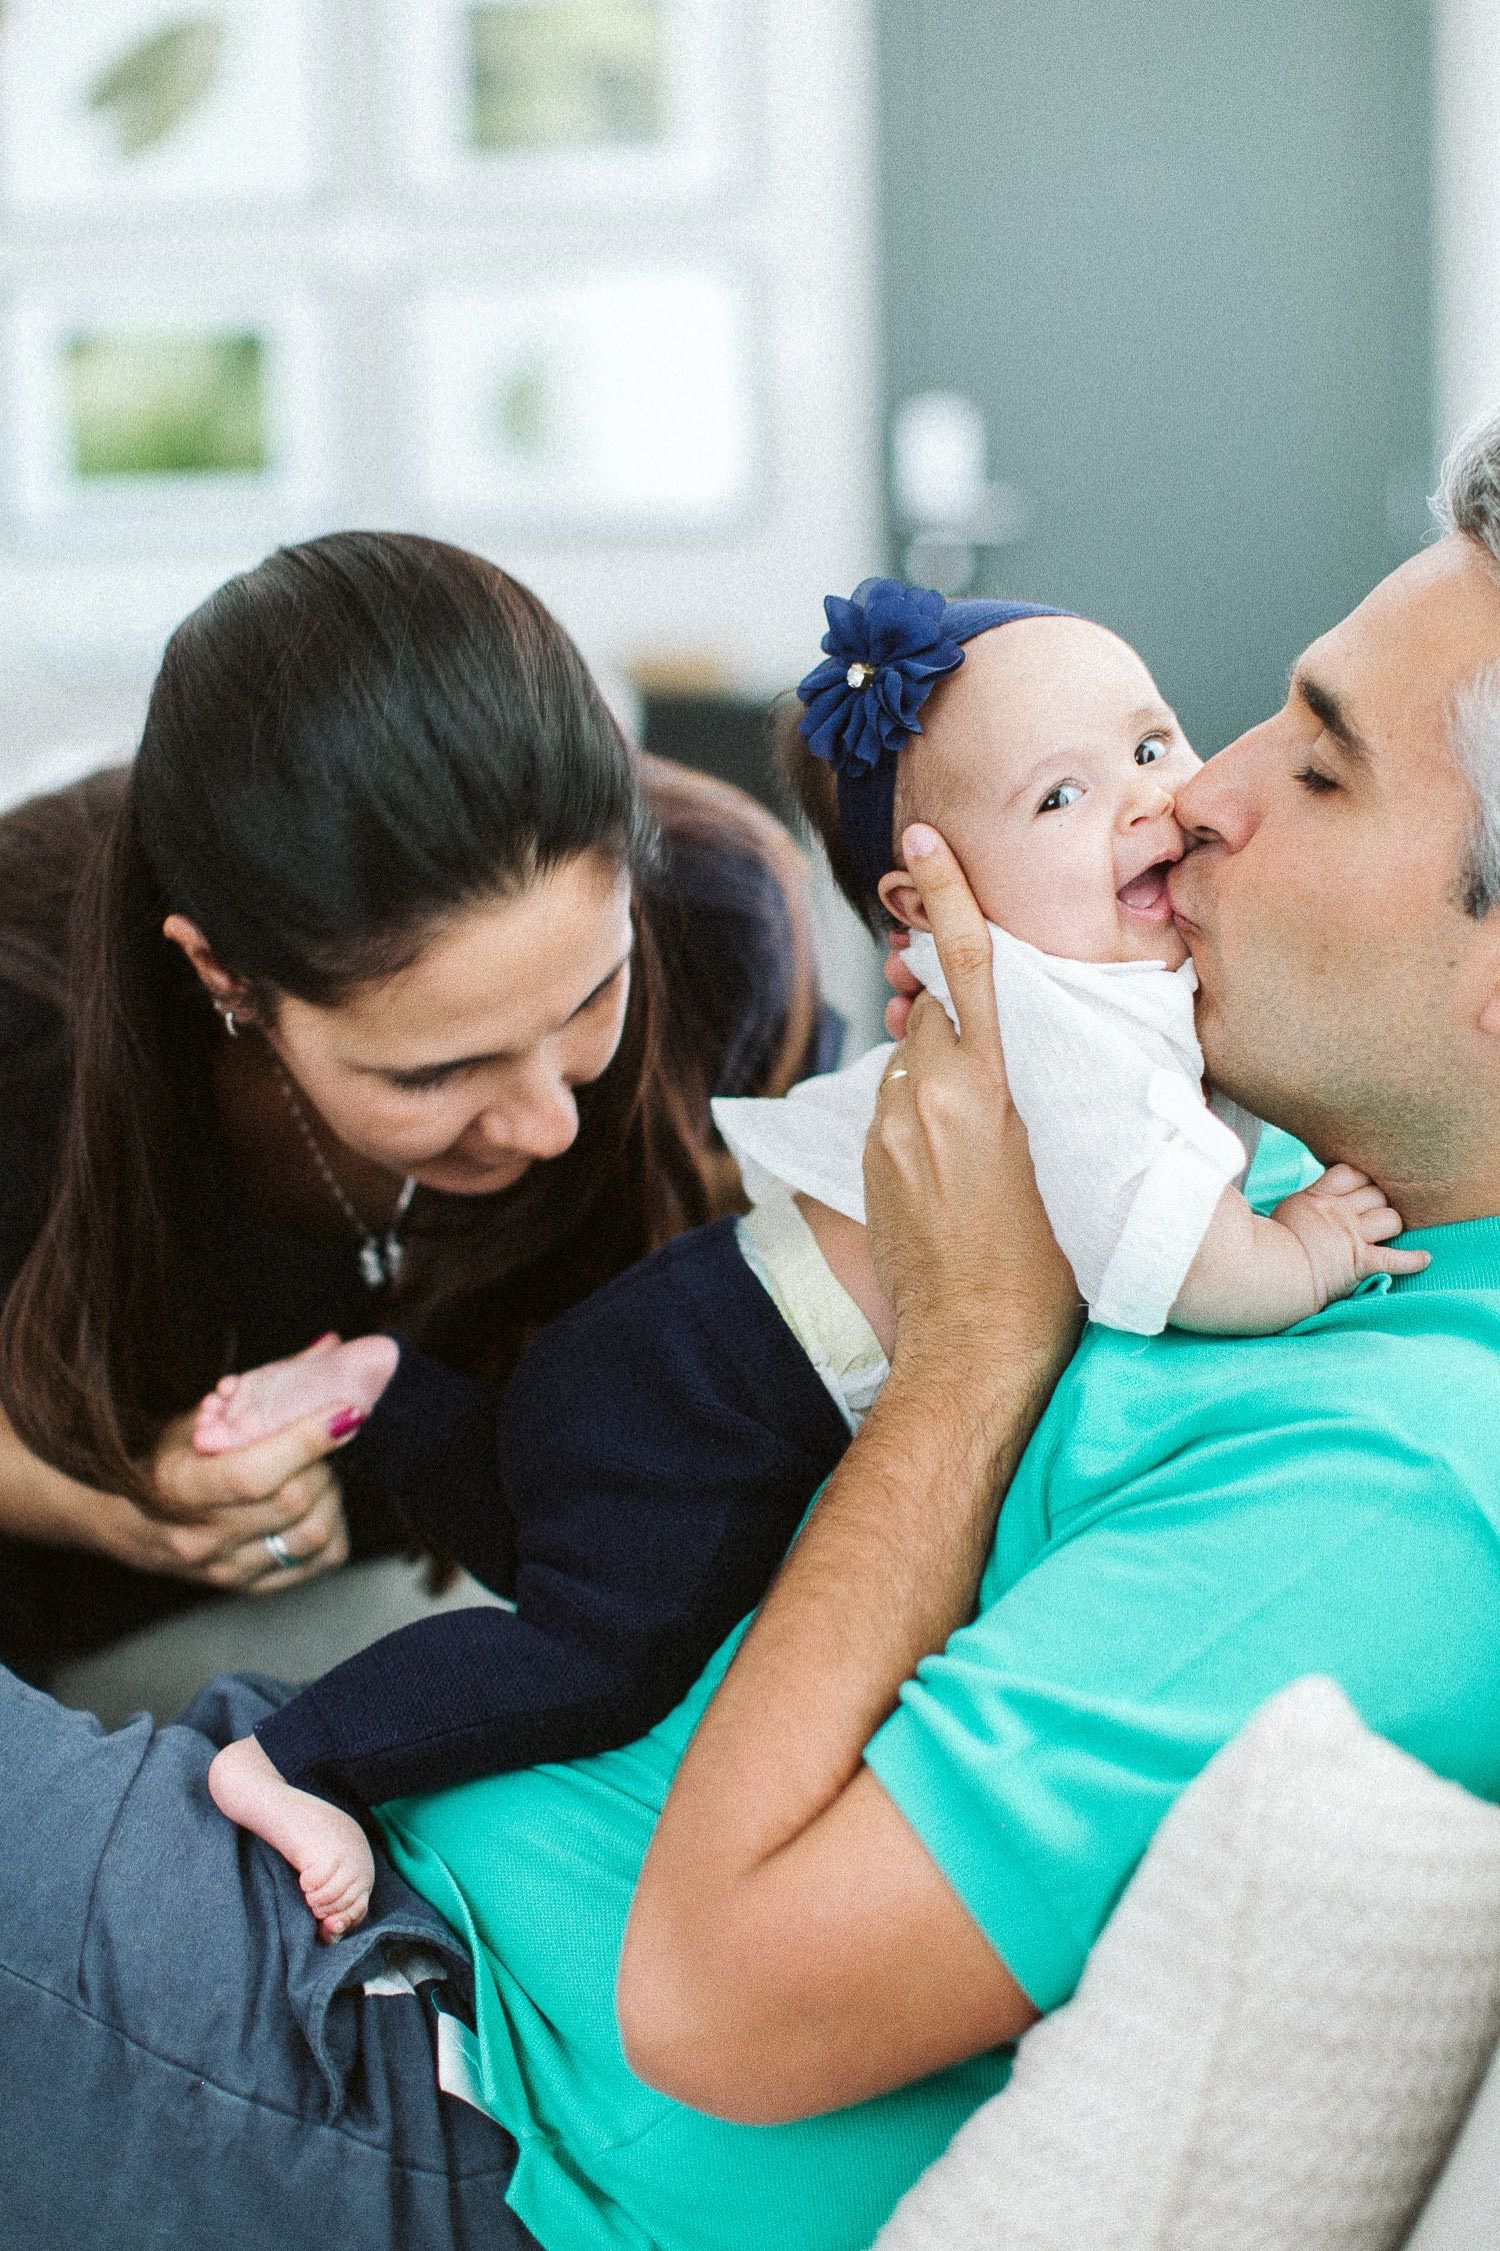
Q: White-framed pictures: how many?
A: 4